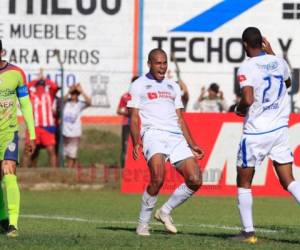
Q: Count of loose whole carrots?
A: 0